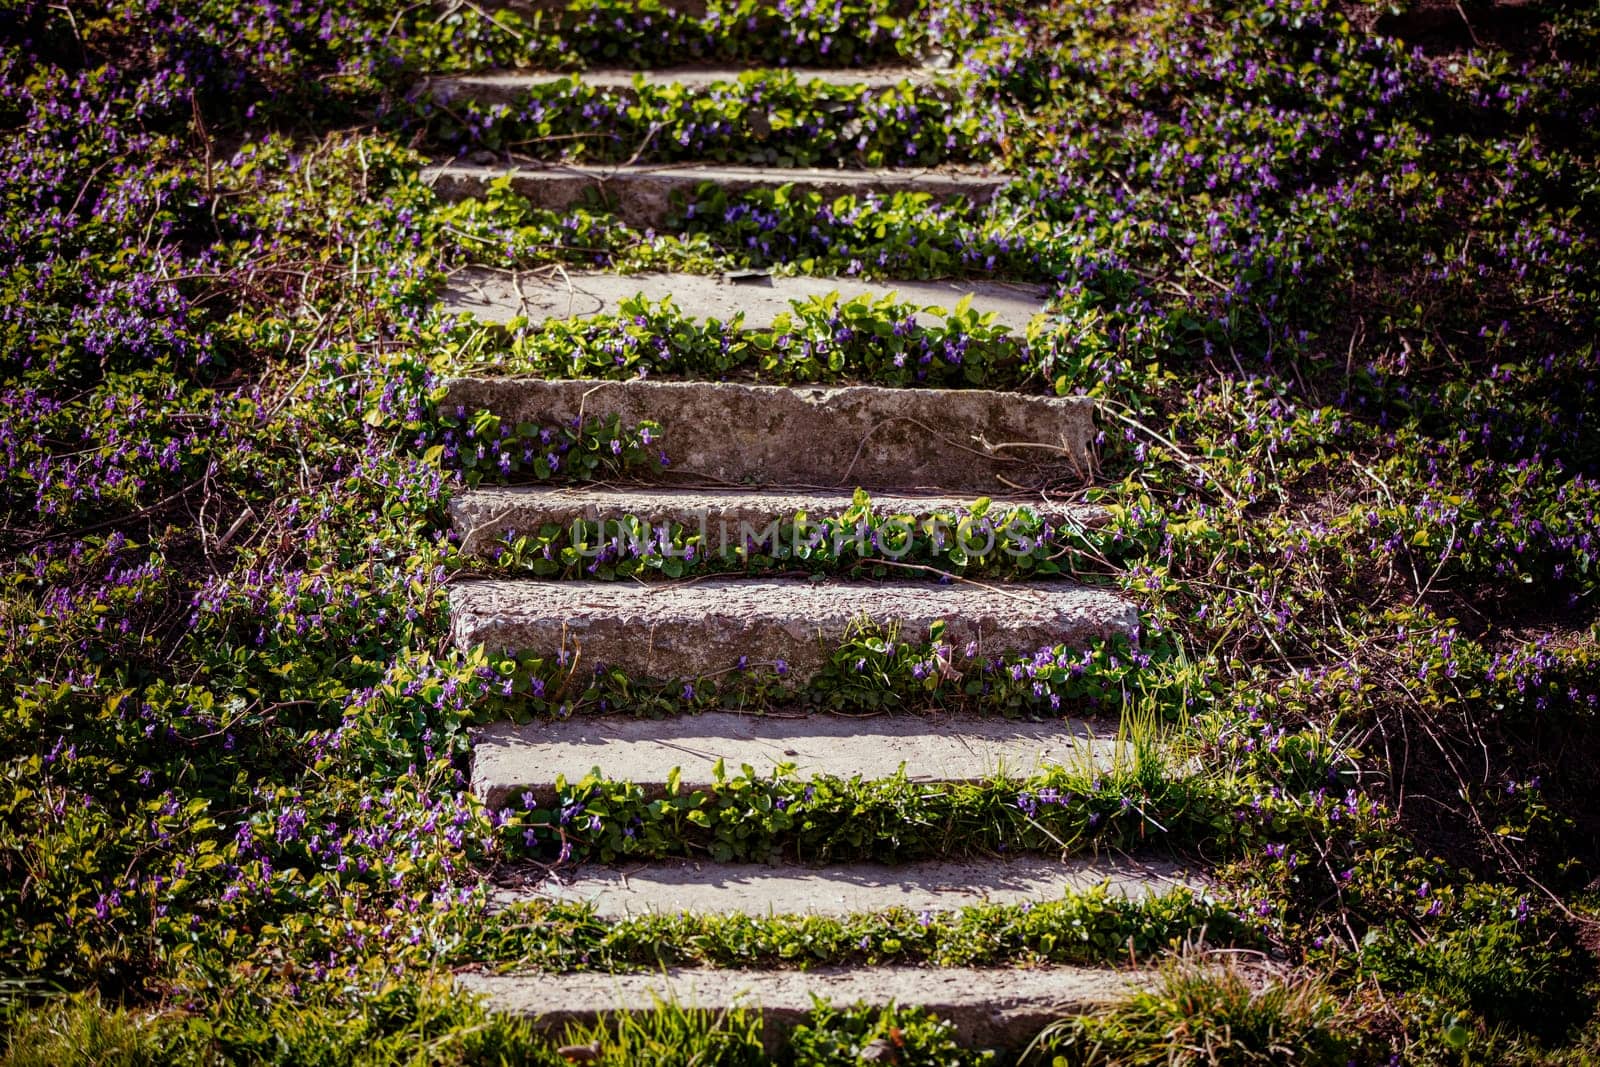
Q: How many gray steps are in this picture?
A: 9